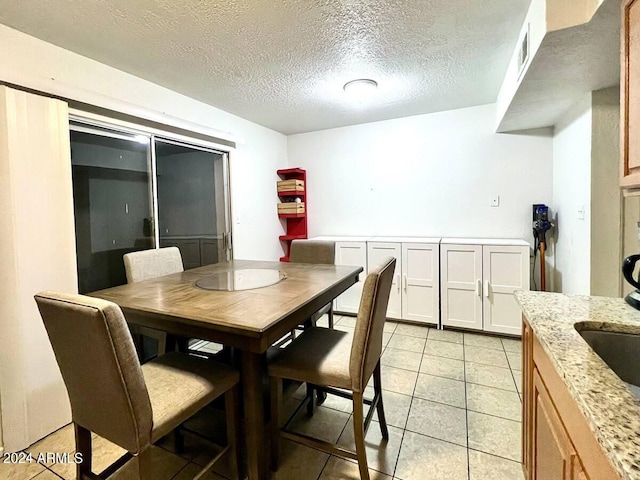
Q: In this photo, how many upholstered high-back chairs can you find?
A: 4